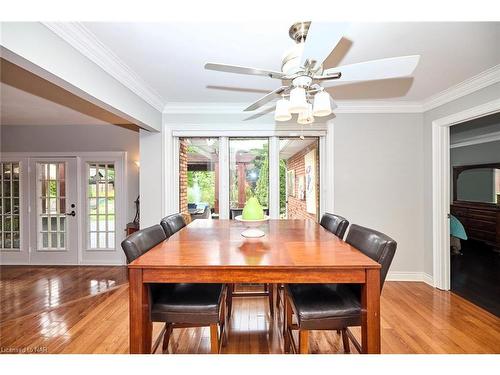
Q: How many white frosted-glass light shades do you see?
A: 4